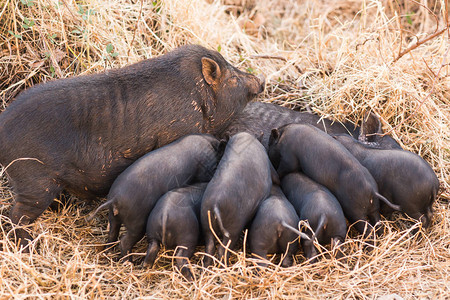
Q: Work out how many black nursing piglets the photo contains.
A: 7